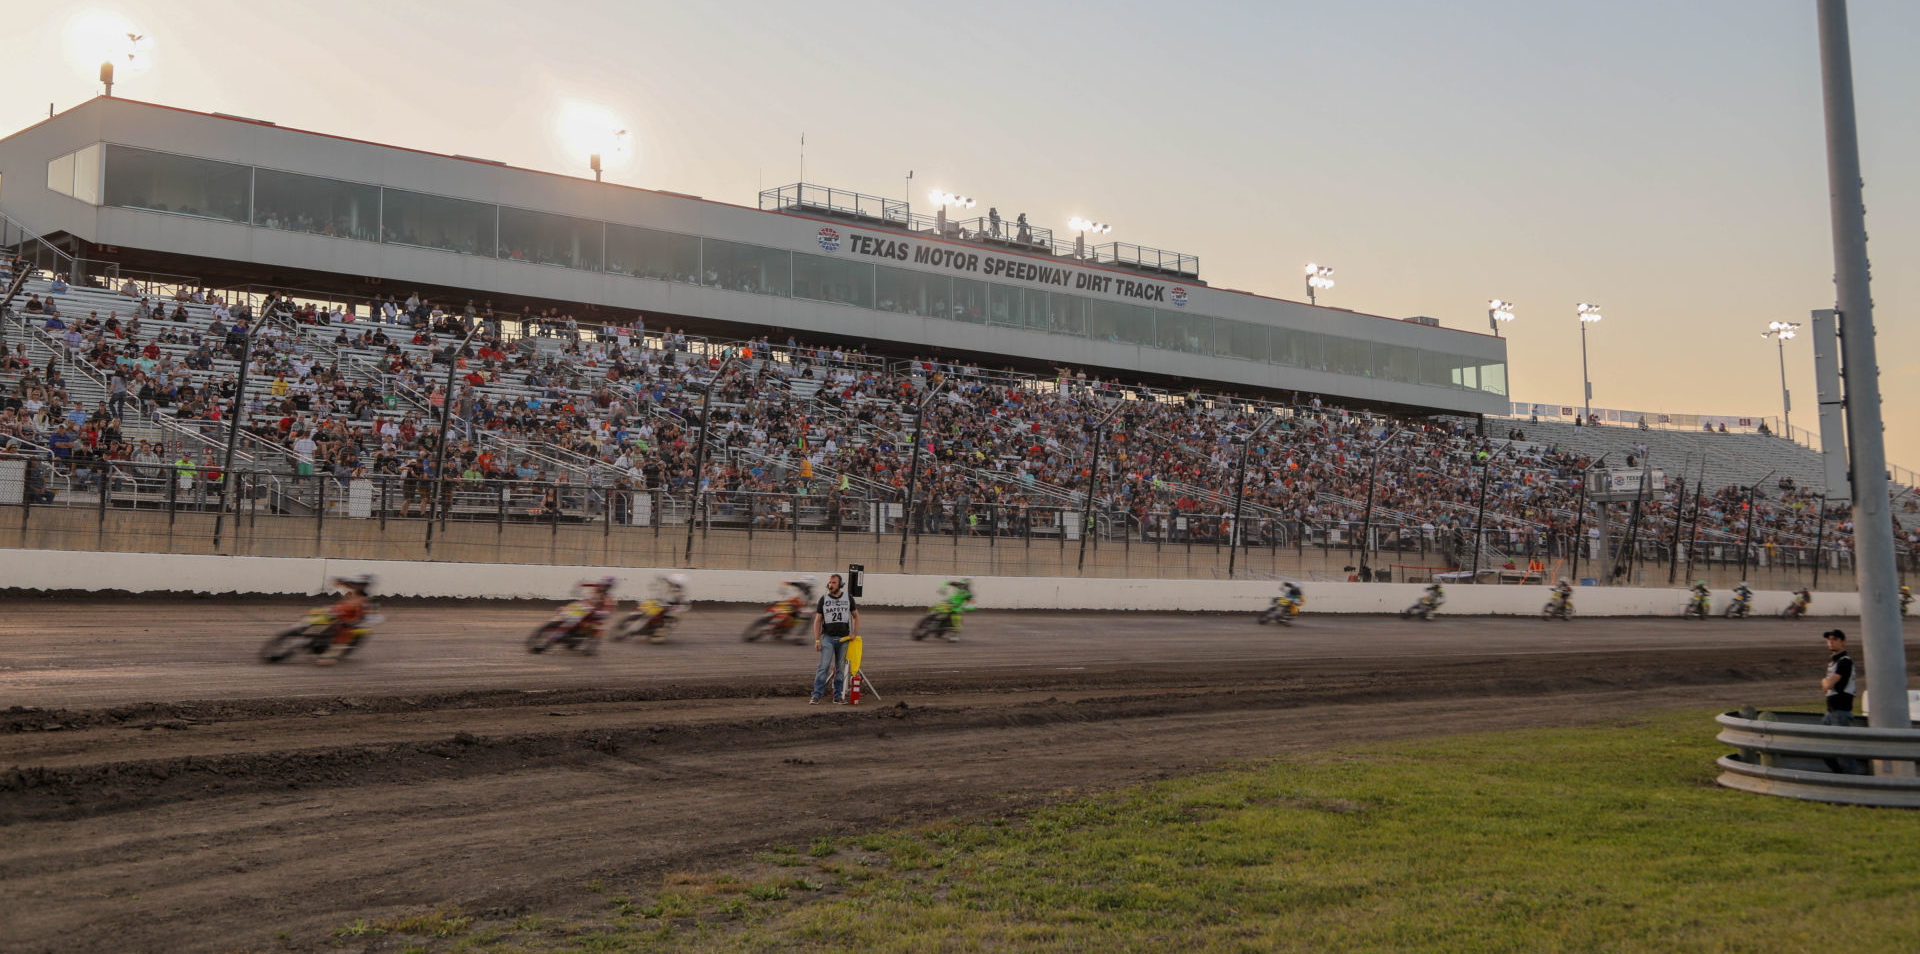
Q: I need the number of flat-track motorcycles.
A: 12